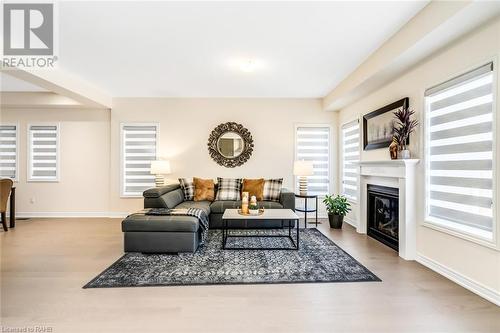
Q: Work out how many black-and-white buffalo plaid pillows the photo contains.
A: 3